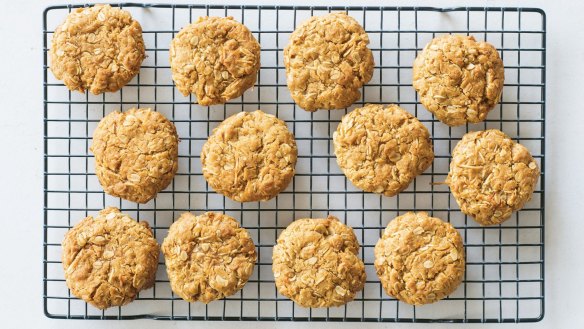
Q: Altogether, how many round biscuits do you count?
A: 12